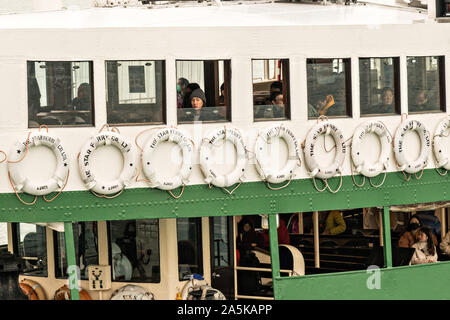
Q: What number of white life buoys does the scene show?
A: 9